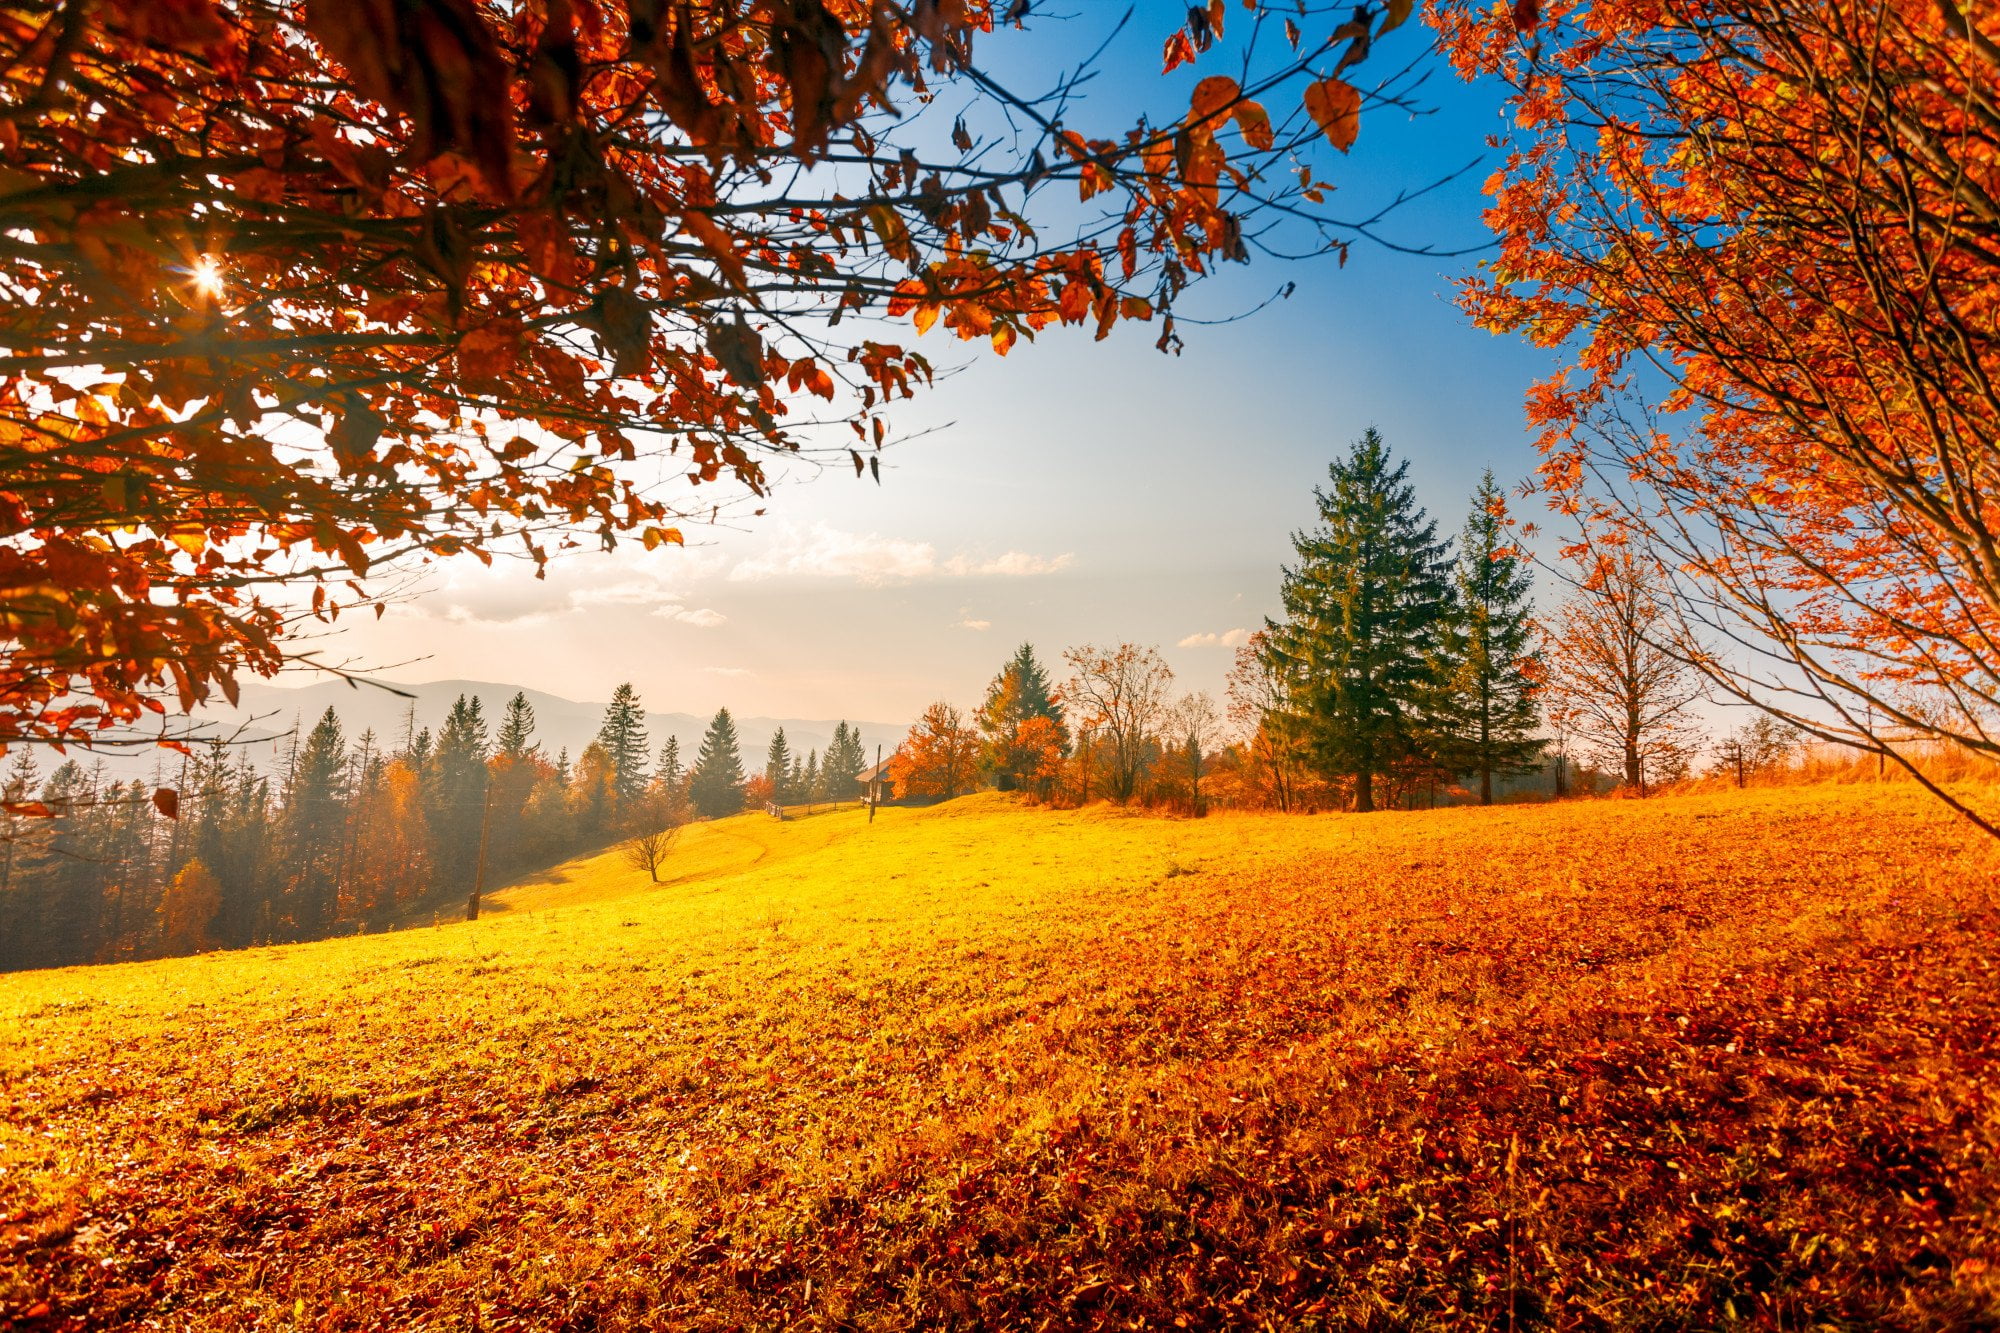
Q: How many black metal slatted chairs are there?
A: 0